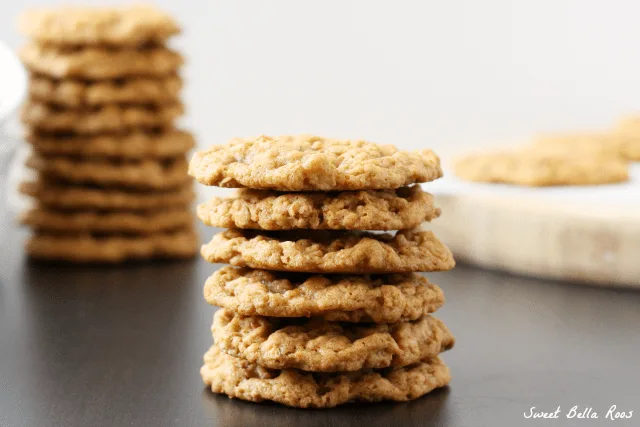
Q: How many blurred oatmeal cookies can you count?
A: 12